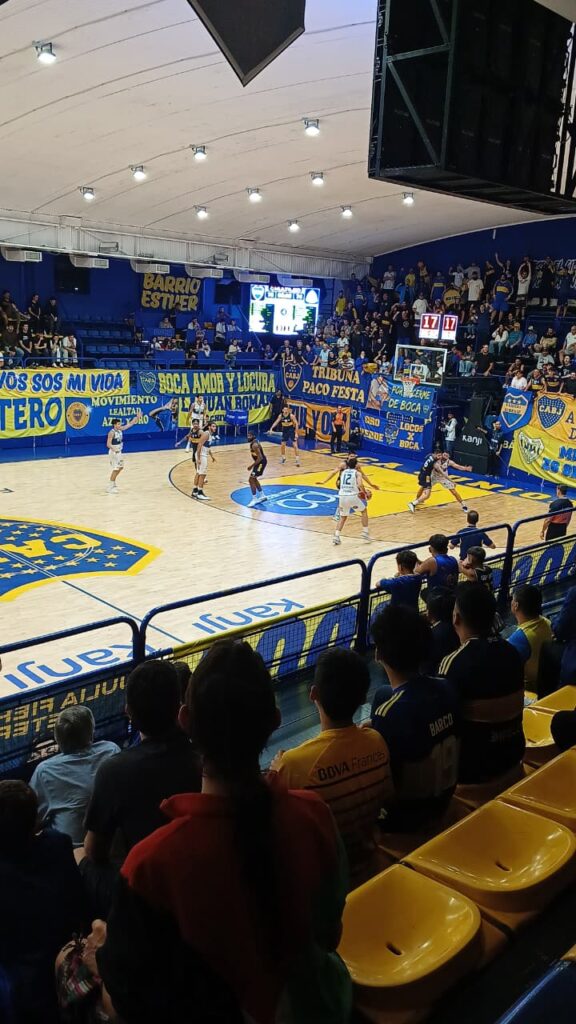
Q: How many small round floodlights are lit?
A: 11